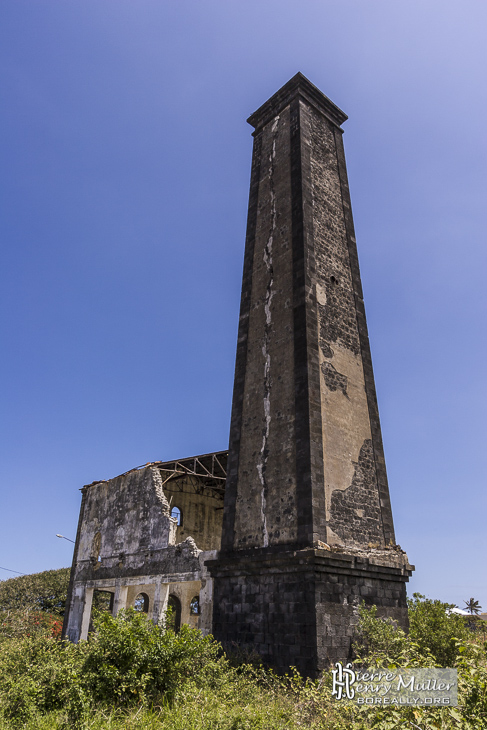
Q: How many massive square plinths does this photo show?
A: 1